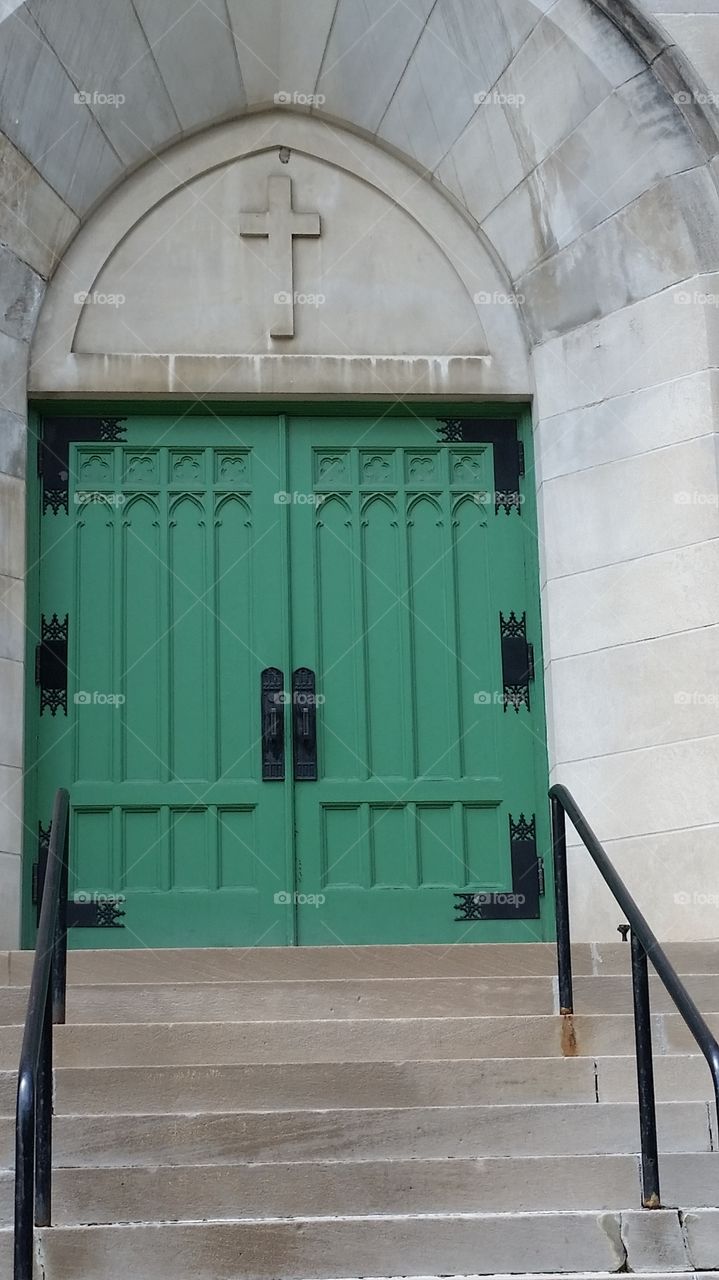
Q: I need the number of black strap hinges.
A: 6